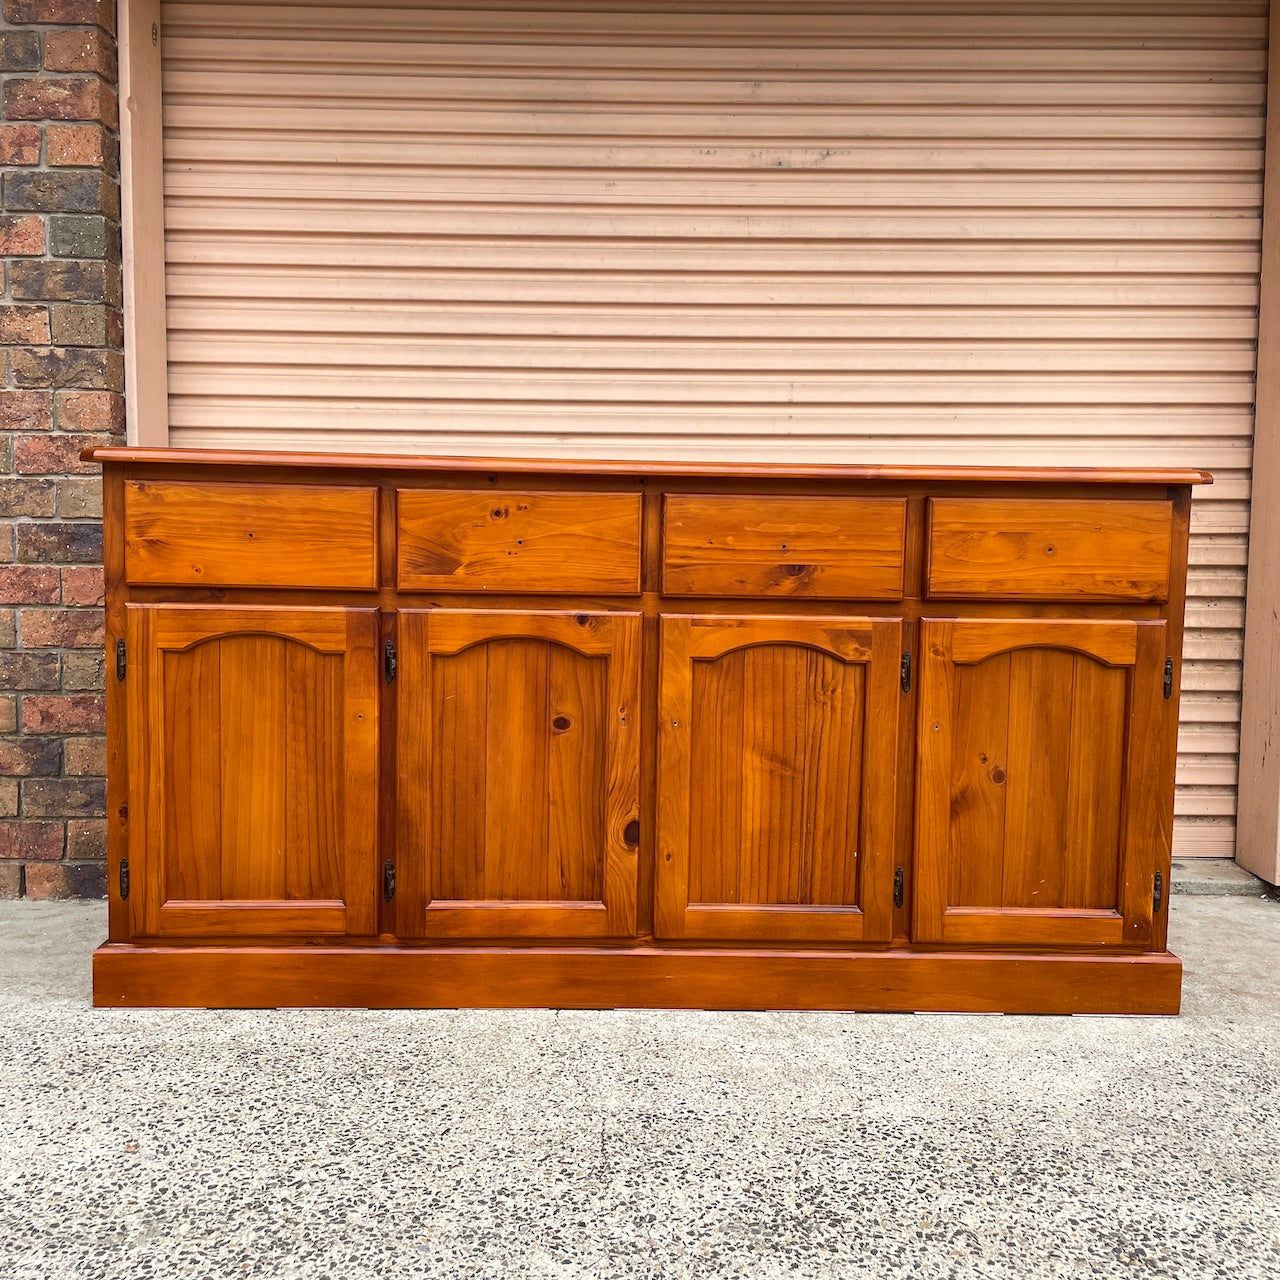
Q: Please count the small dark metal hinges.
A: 8